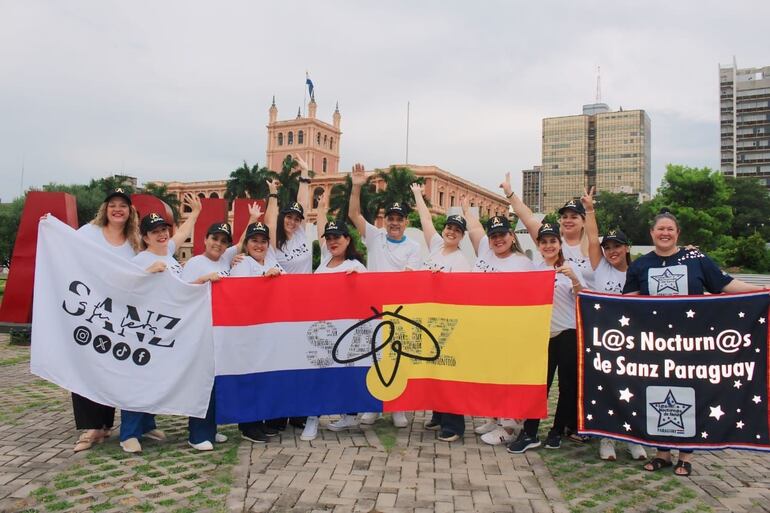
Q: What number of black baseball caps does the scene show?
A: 12